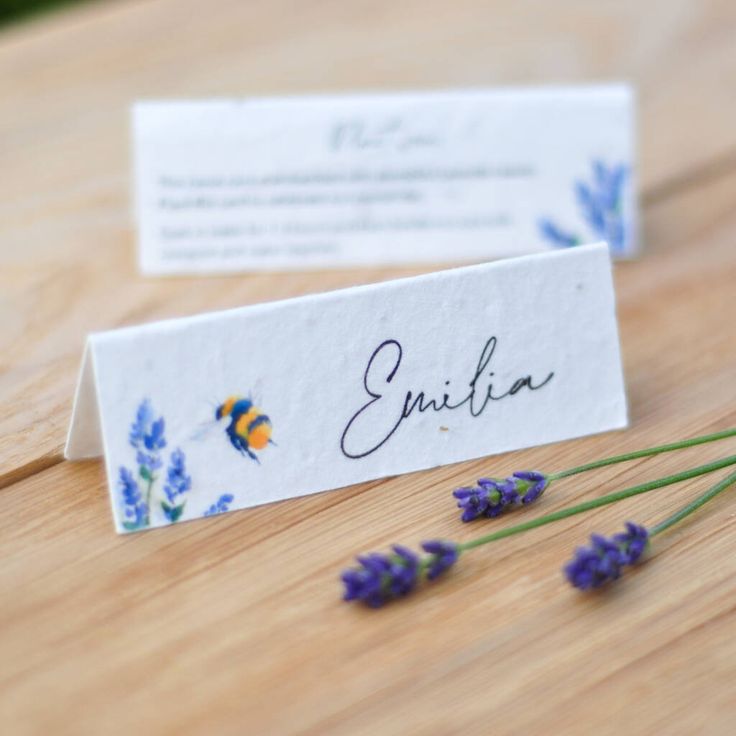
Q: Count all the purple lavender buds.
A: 3